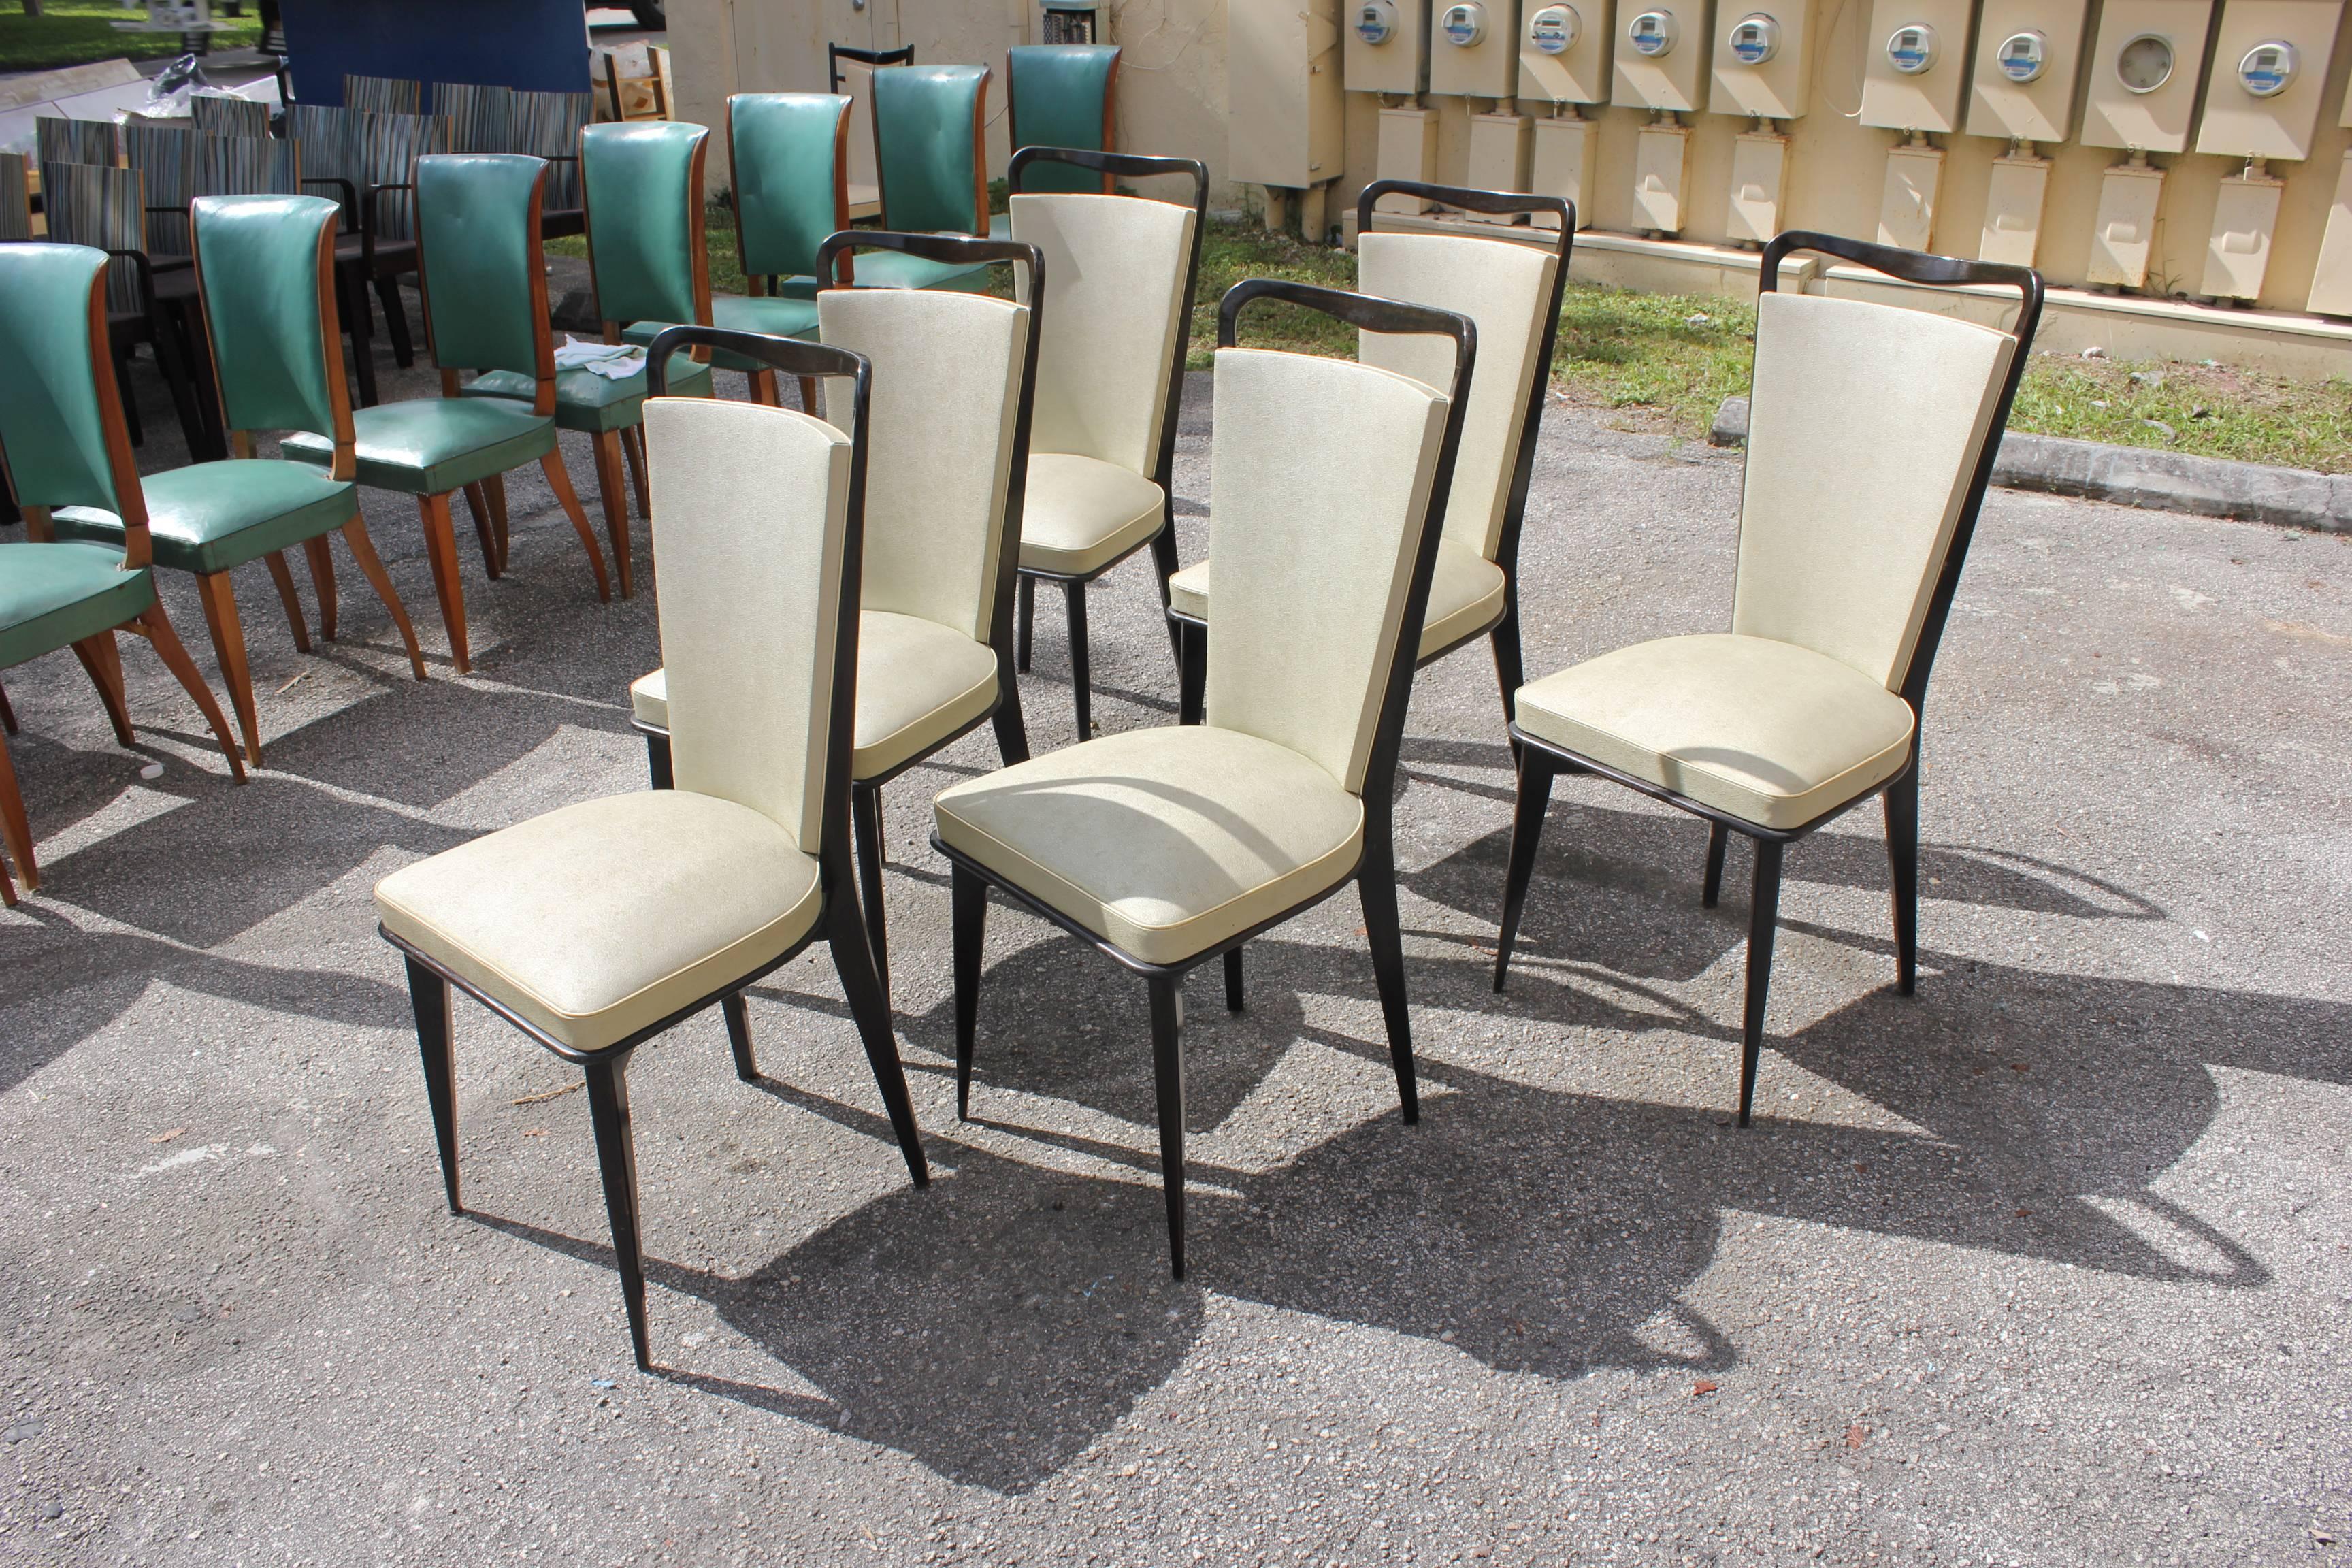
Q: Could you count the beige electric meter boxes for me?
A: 9